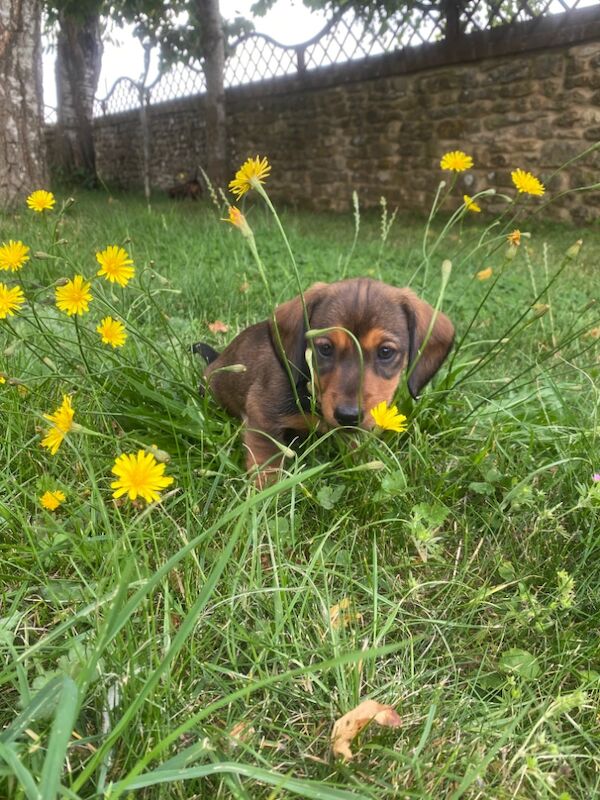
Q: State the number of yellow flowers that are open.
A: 14